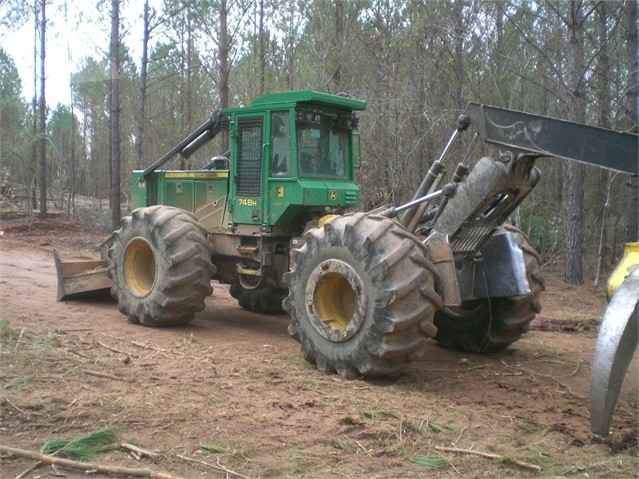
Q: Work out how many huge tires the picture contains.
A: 4